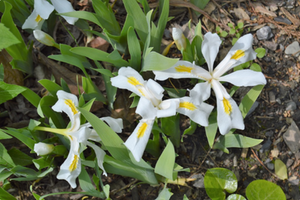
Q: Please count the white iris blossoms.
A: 4